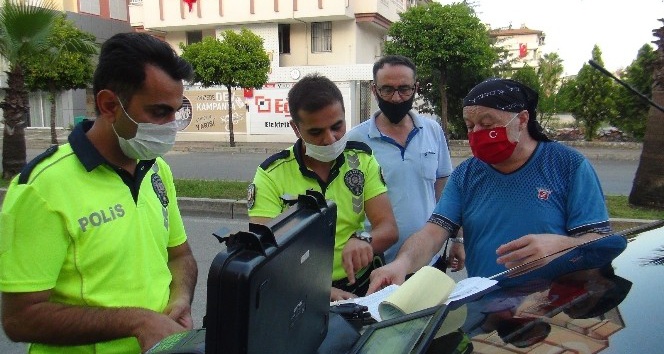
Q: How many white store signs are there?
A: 1